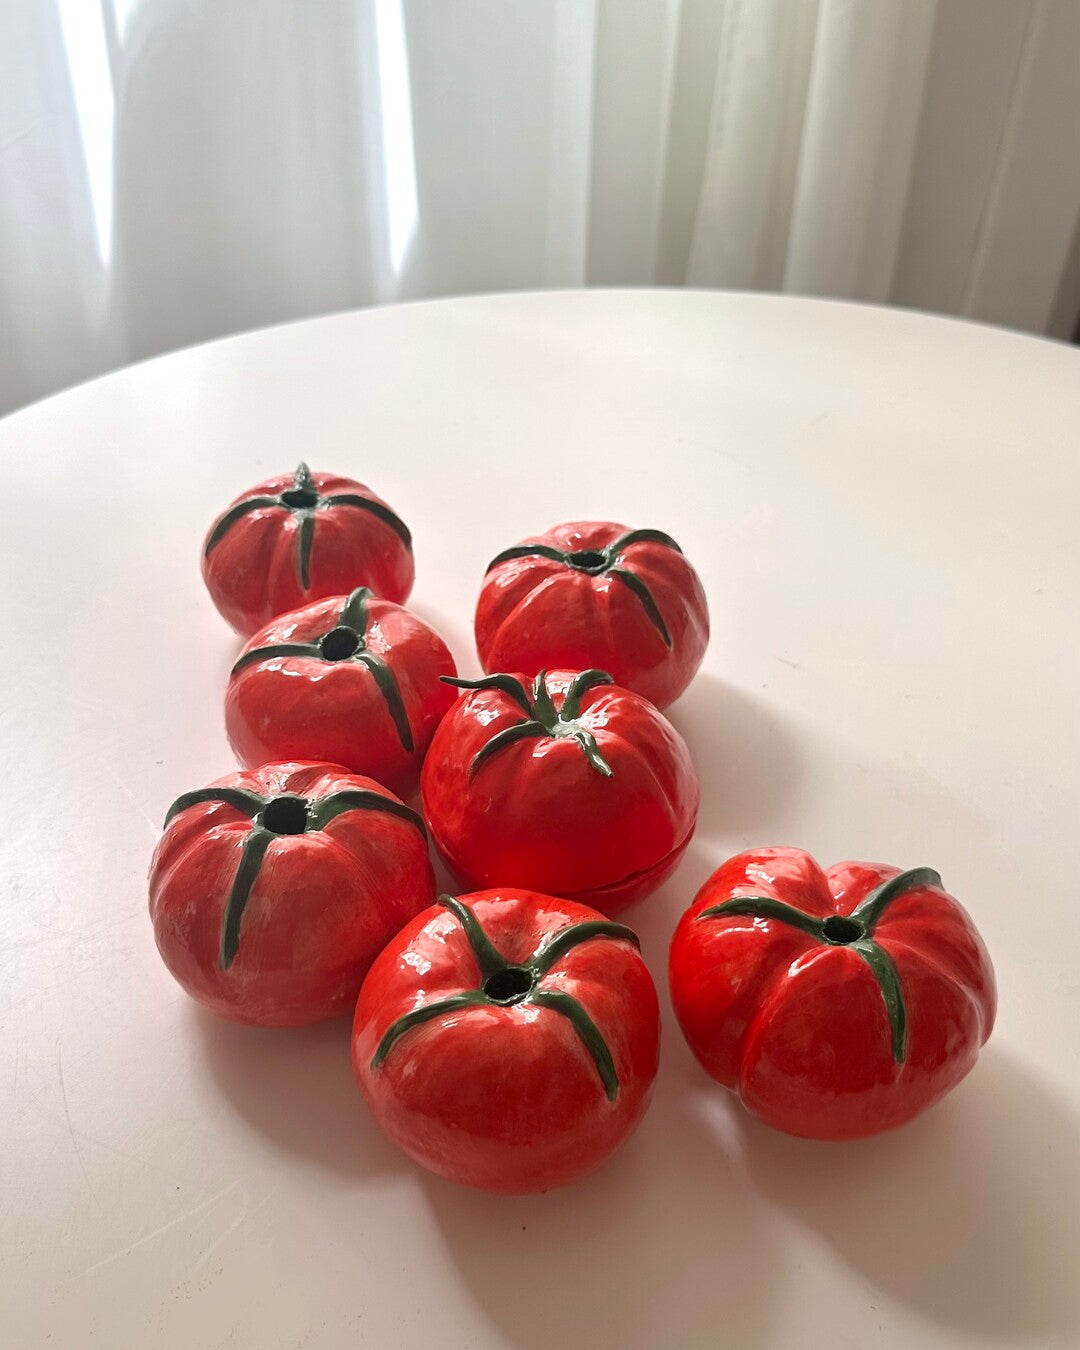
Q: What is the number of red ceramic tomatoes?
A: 7